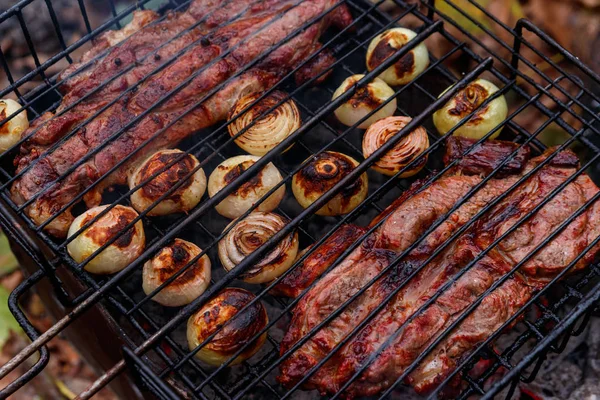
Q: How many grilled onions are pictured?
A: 13